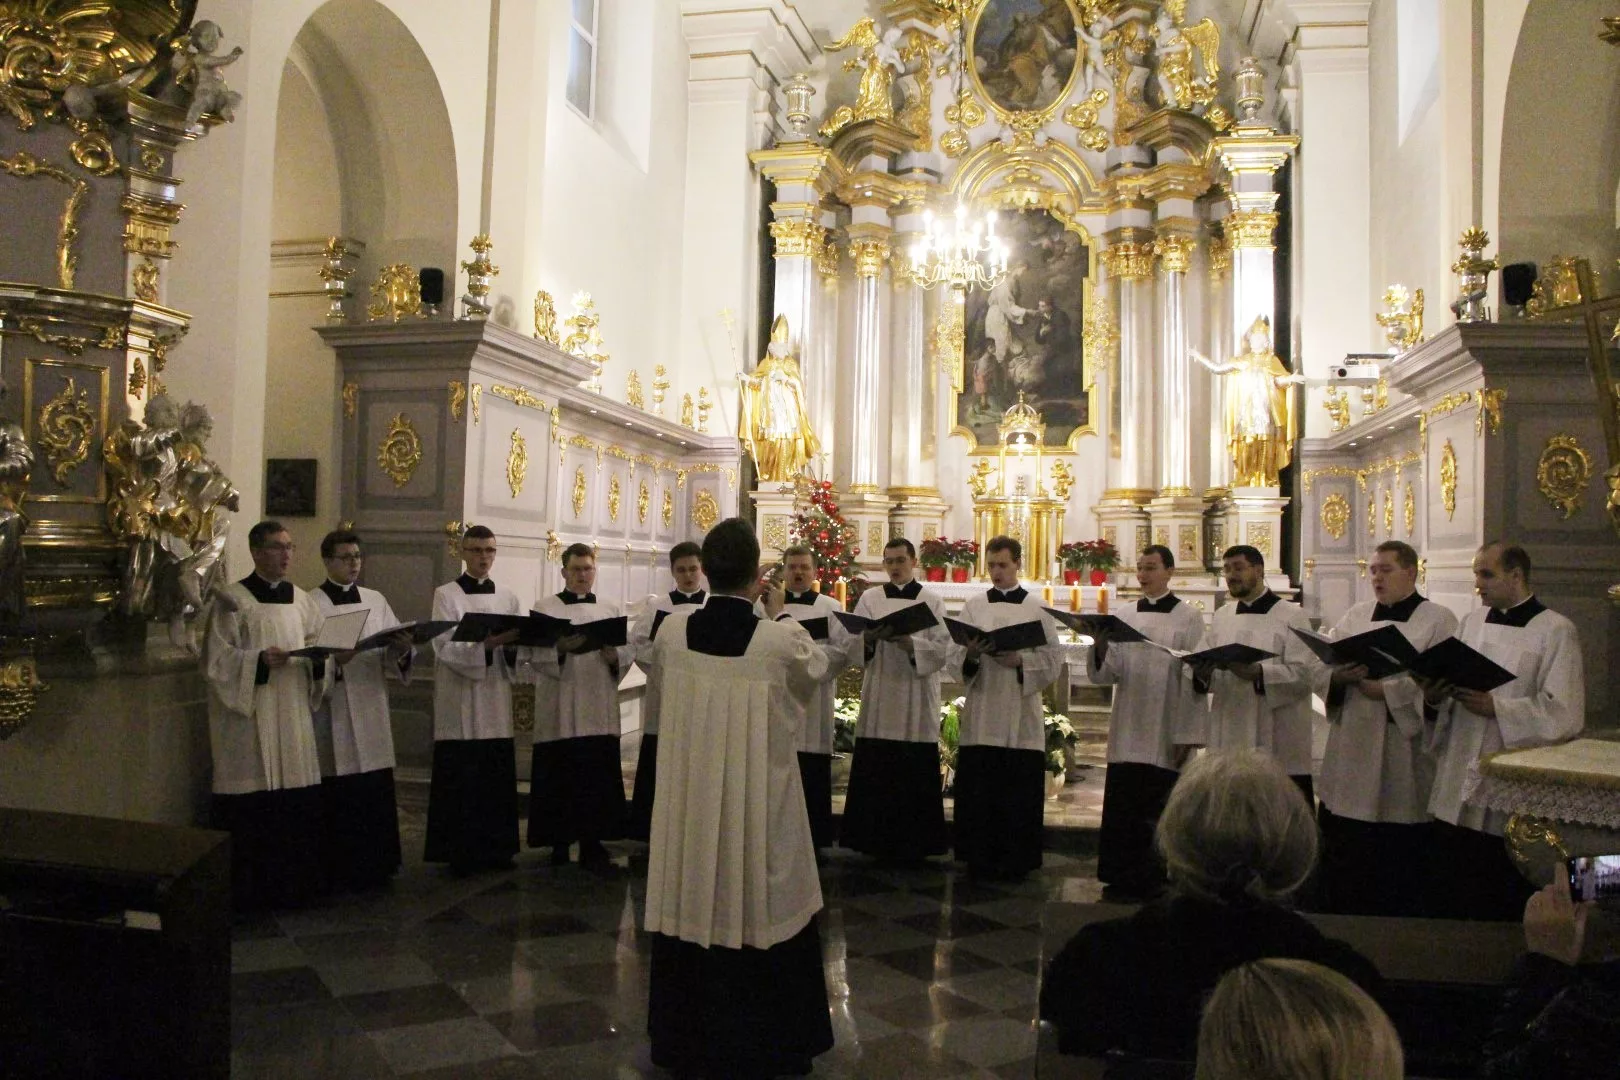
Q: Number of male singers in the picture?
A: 12